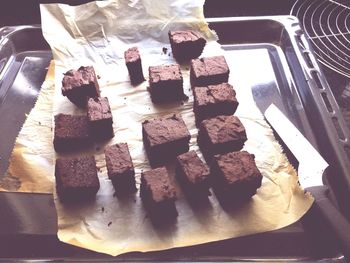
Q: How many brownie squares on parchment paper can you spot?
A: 15